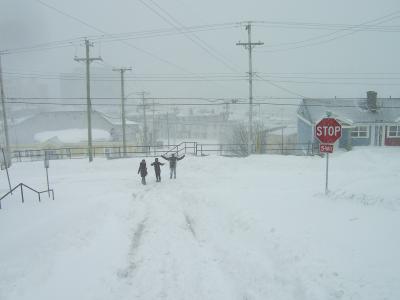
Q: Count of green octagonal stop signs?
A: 0